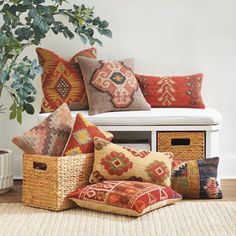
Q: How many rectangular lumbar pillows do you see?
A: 3